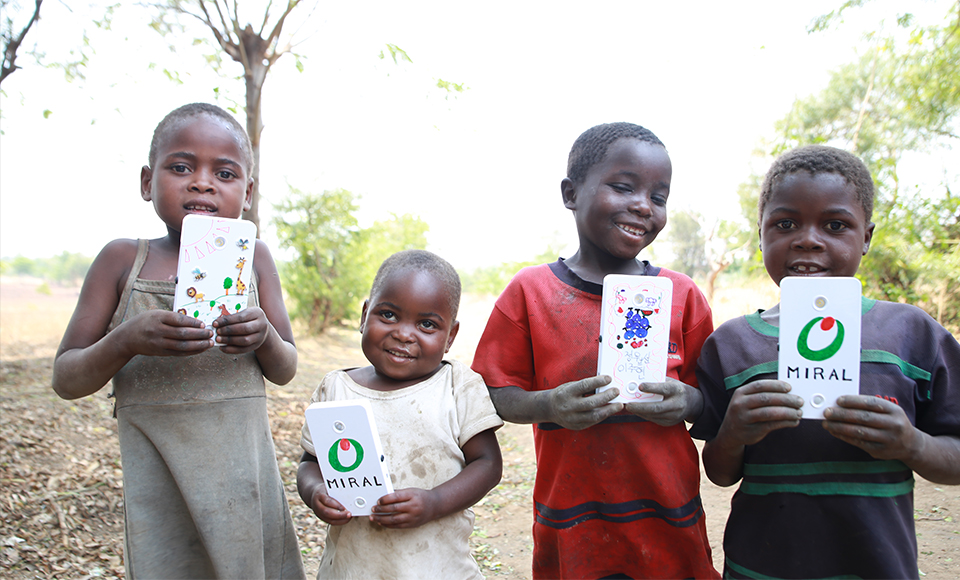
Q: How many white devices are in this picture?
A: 4